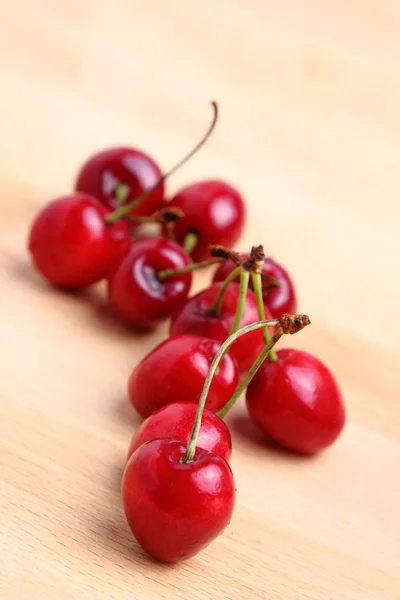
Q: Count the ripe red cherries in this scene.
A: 10